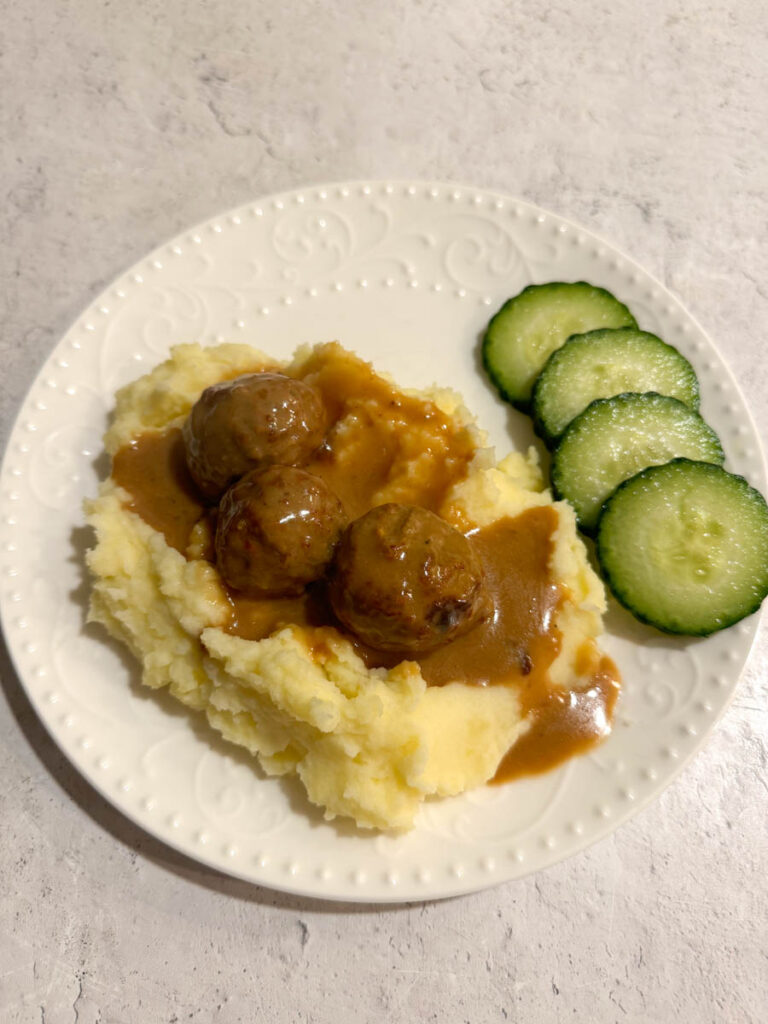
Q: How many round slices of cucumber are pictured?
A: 4